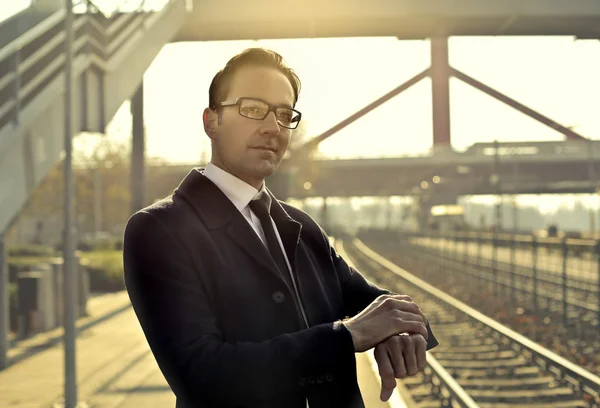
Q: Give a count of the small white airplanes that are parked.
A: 0